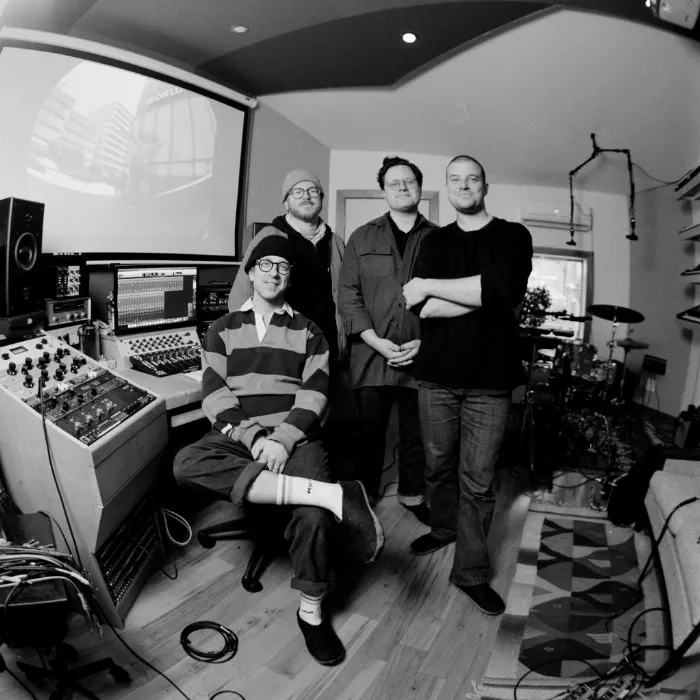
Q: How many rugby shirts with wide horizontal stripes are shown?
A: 1